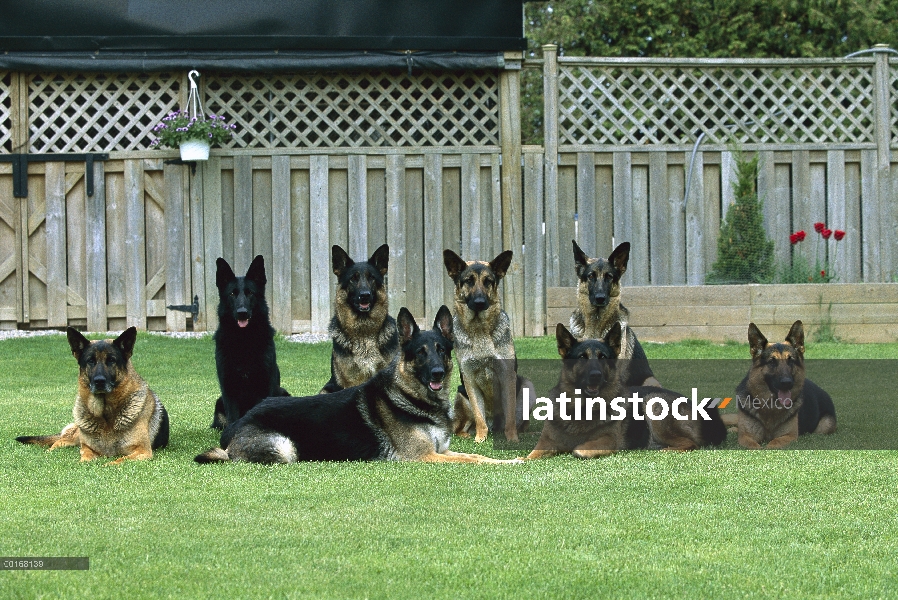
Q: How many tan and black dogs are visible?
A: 7